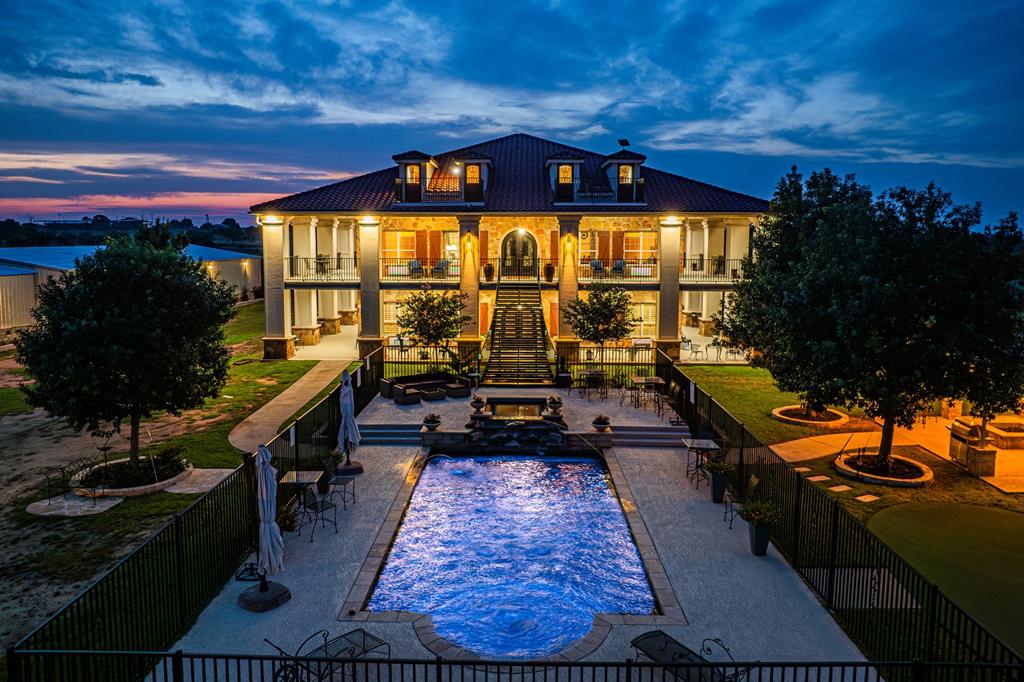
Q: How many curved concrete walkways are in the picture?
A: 2